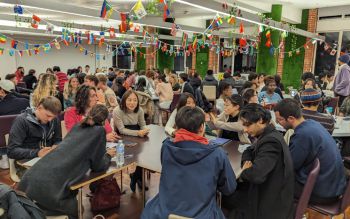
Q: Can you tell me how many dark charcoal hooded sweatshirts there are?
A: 1